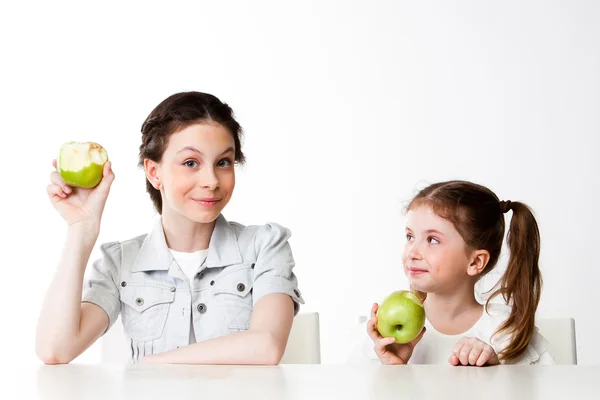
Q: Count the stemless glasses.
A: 0